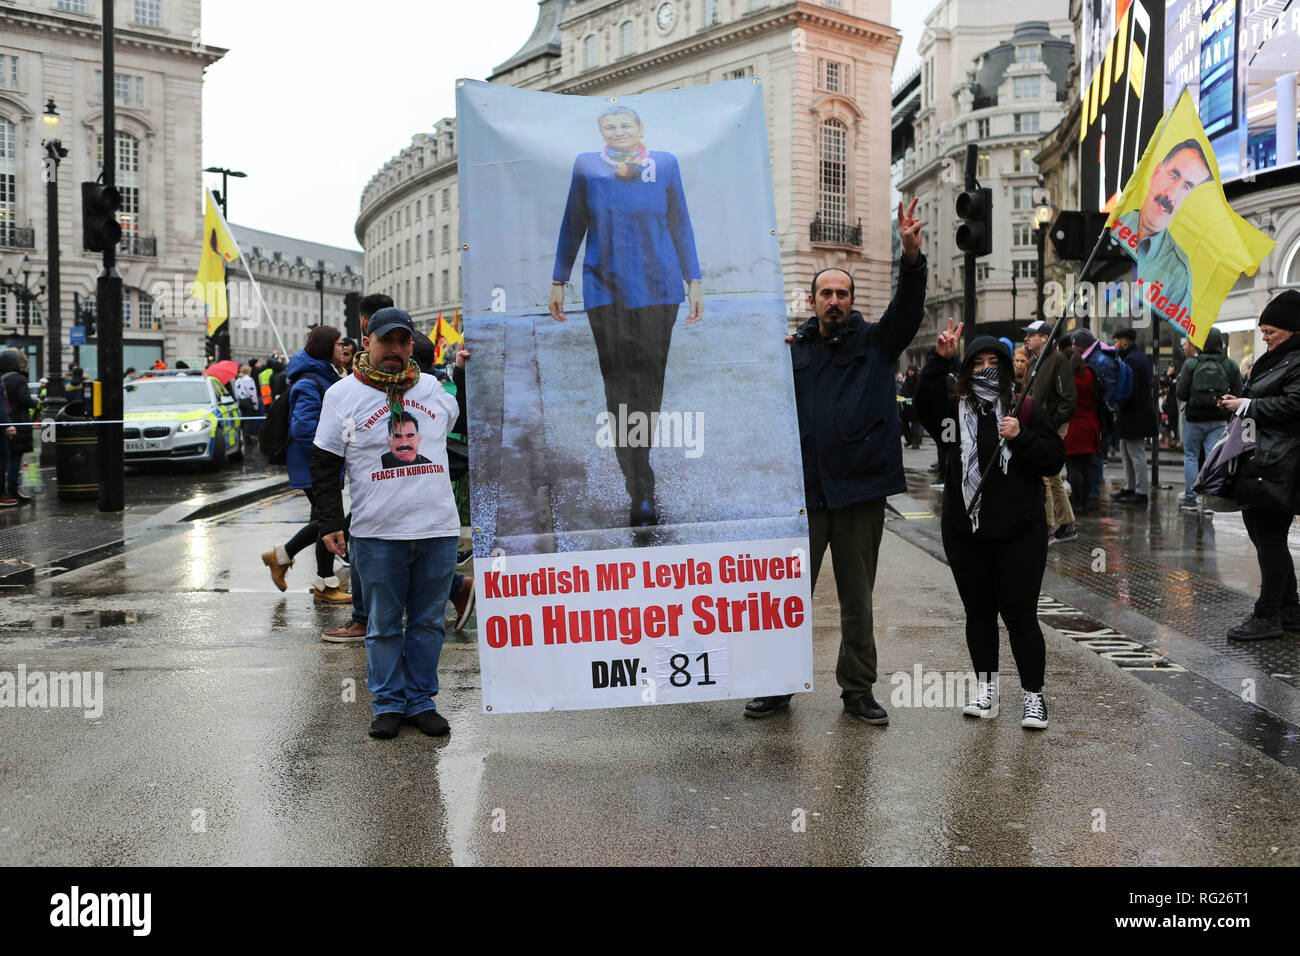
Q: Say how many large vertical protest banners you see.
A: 1